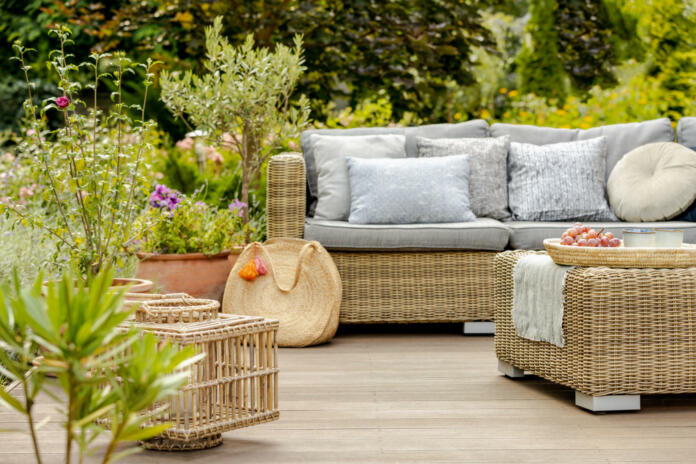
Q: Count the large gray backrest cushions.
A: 3